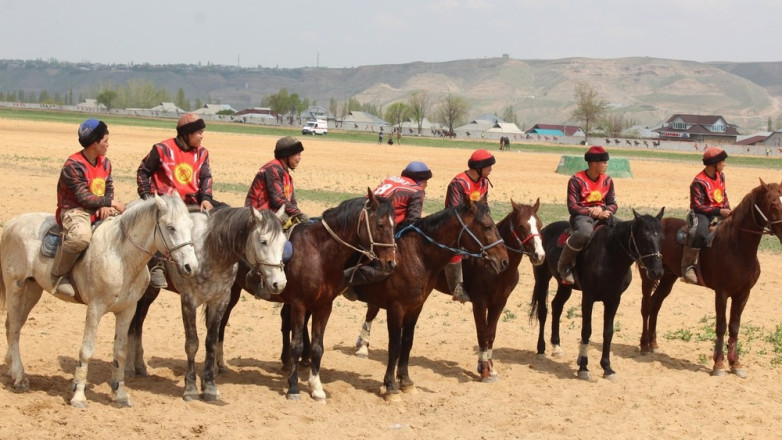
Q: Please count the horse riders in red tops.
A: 7